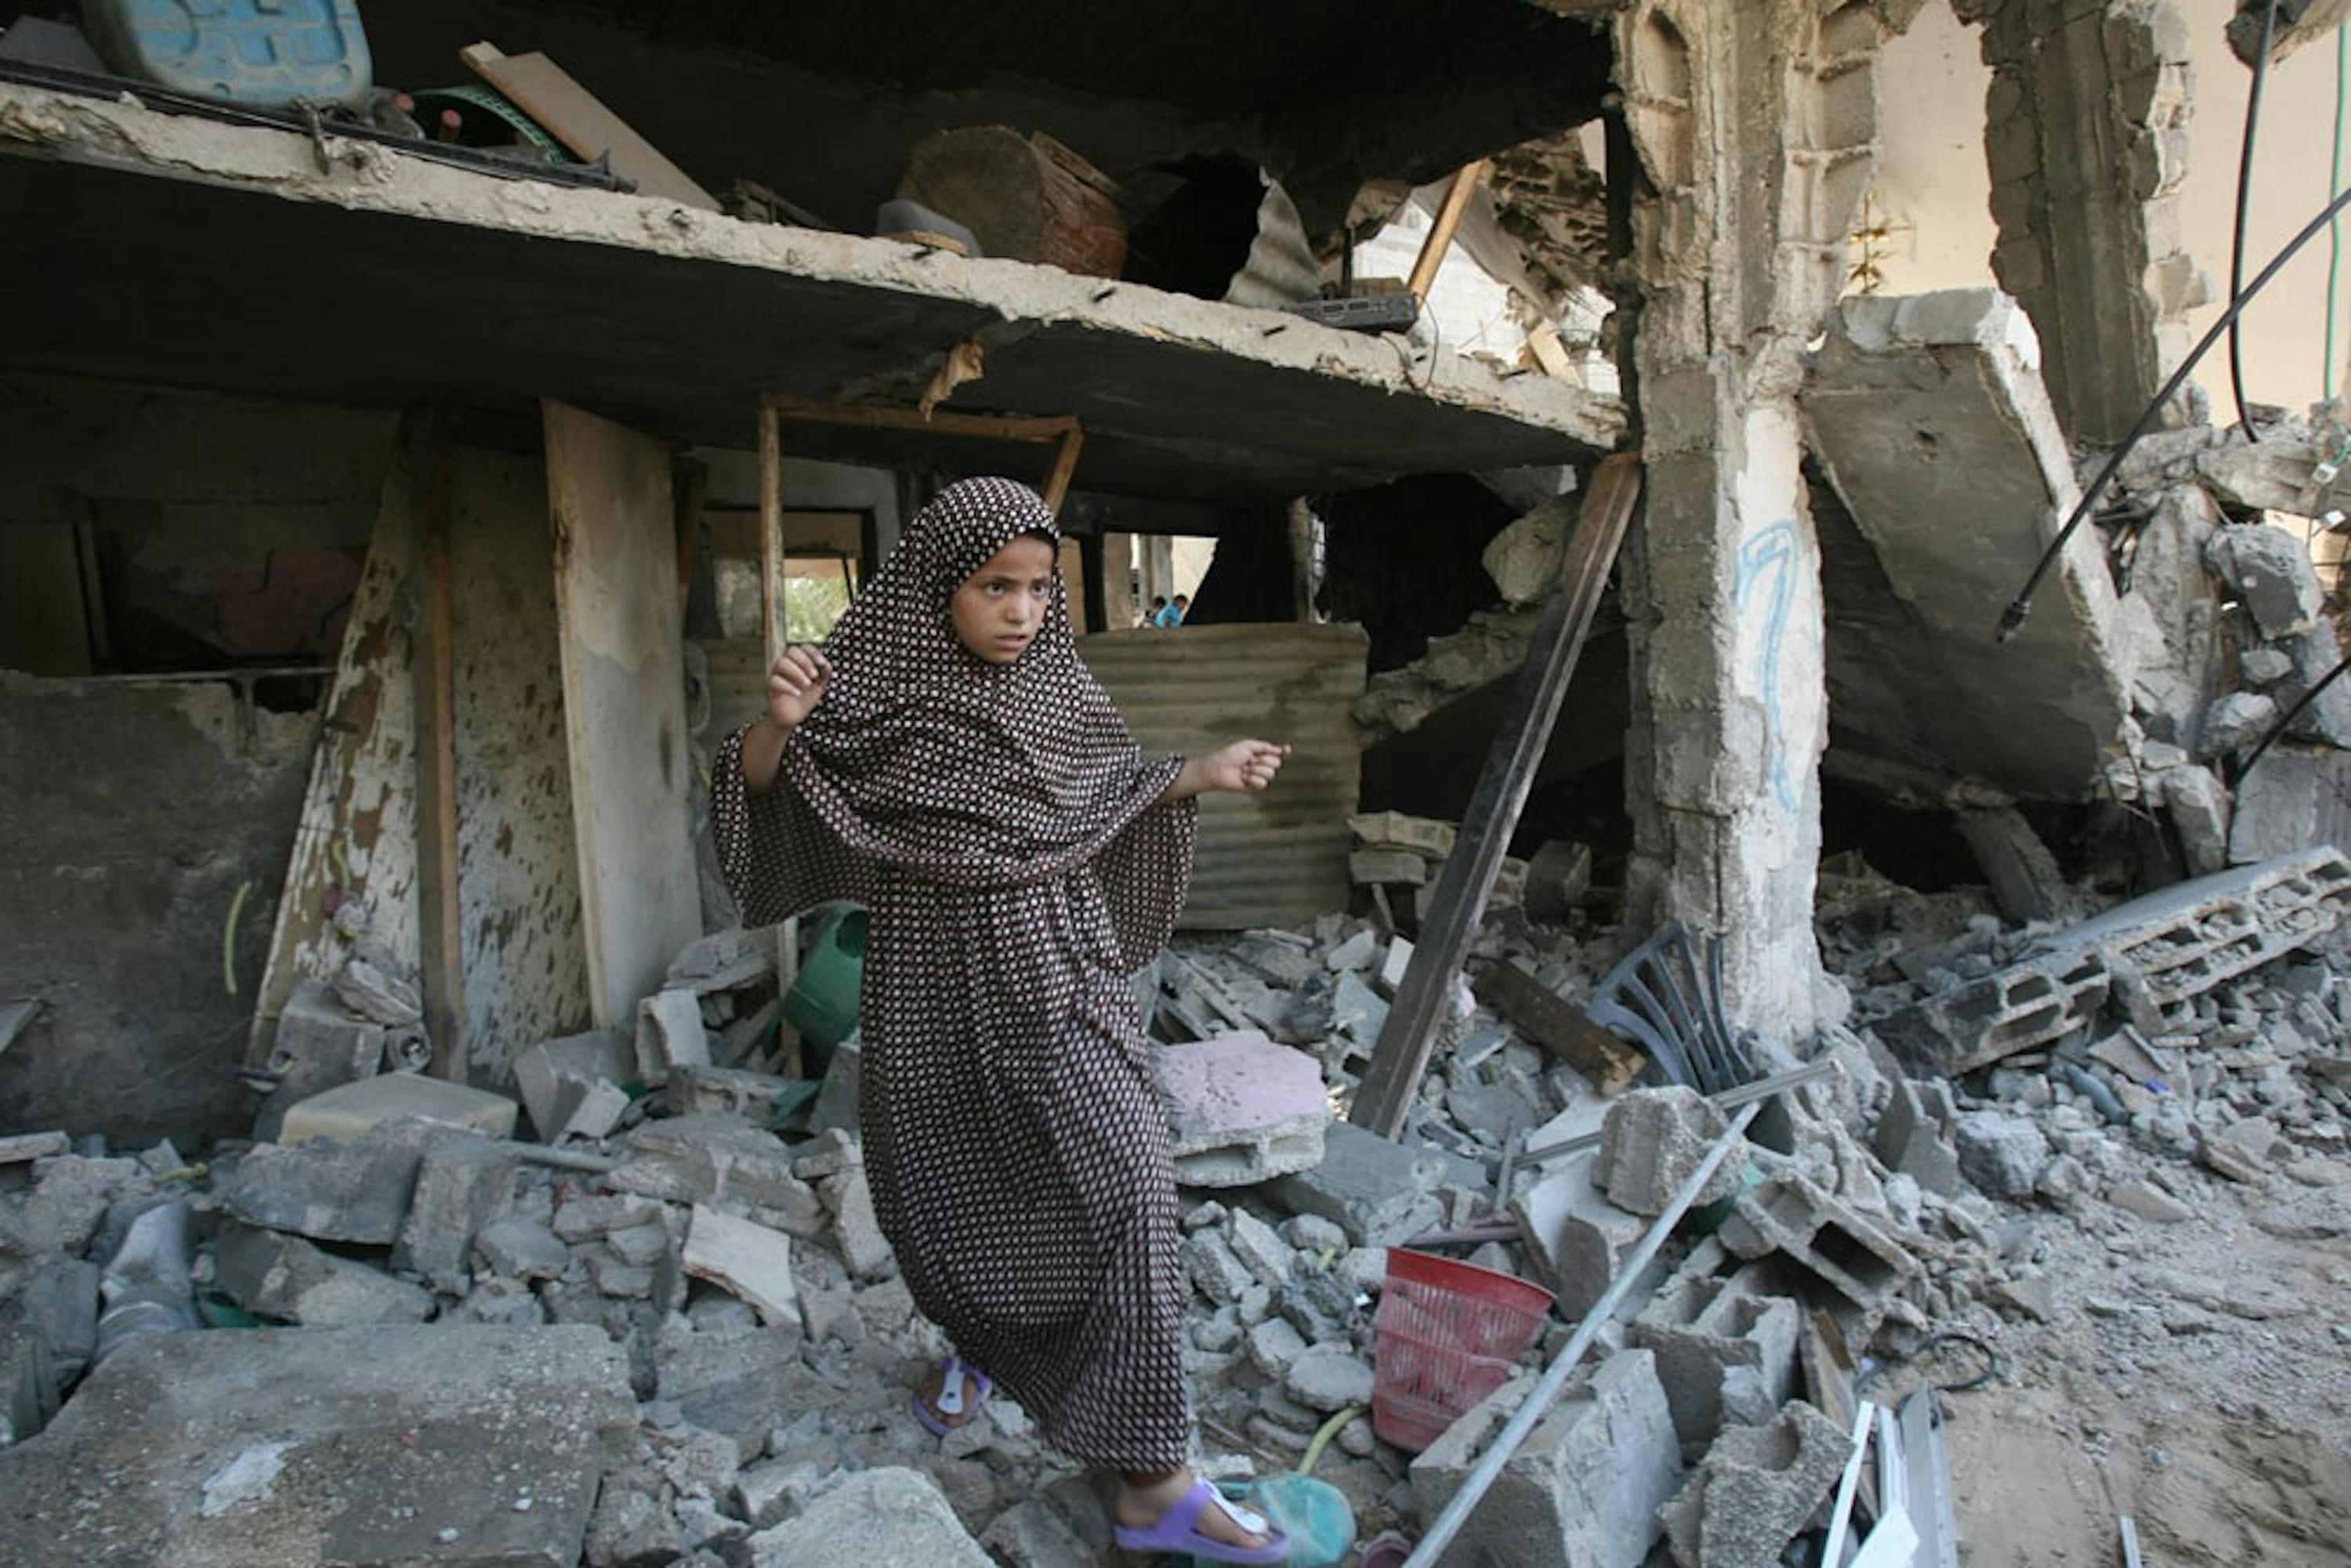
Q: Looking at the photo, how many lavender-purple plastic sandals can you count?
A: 2